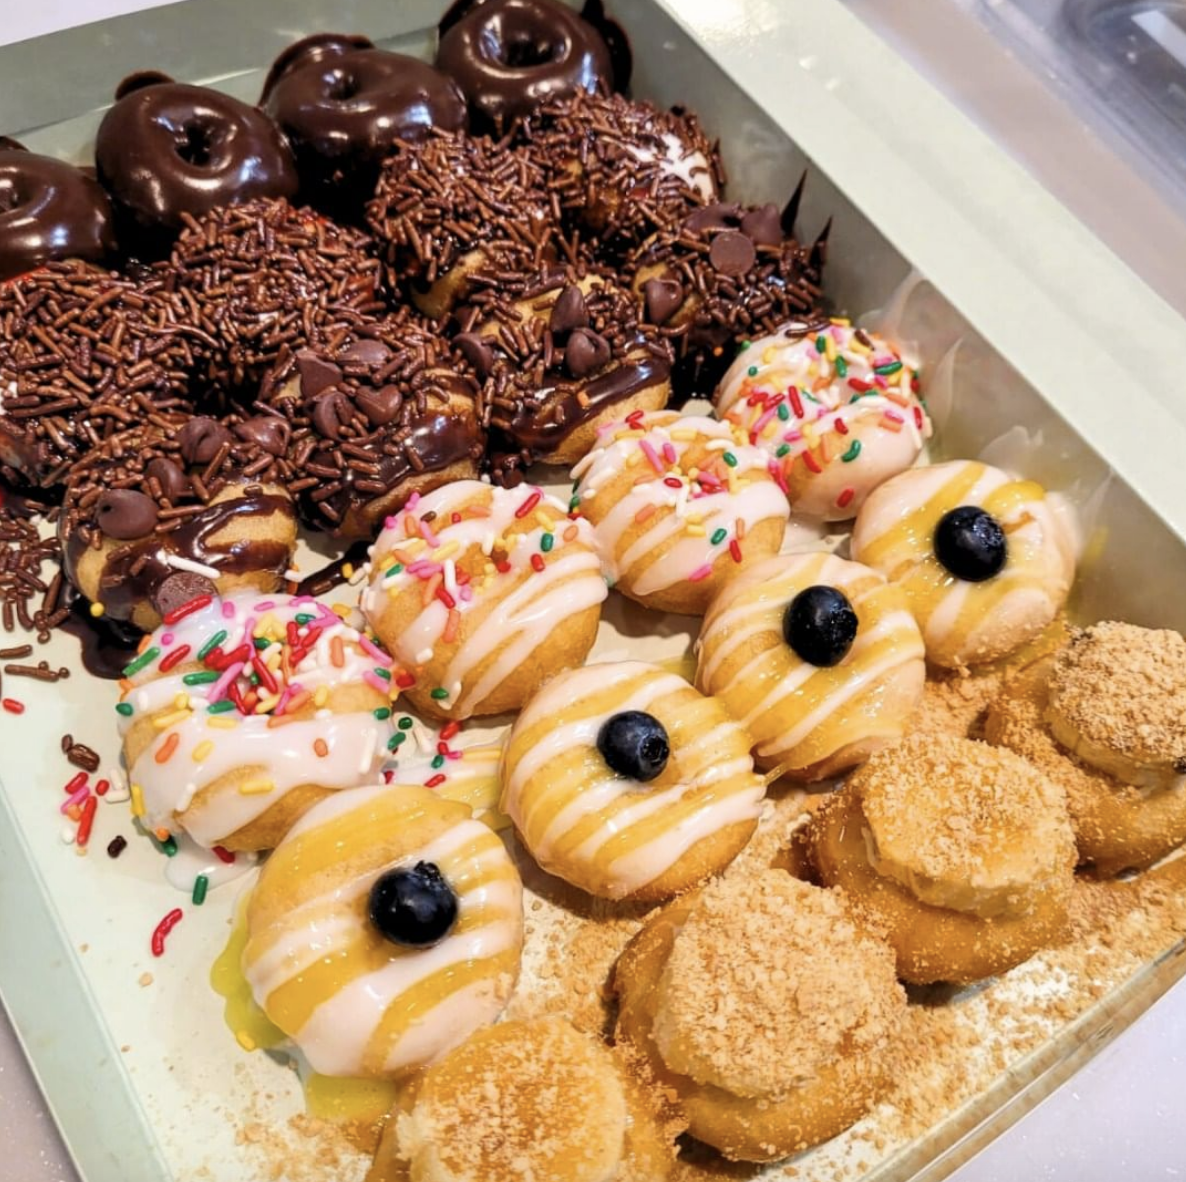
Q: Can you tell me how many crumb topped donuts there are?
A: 4